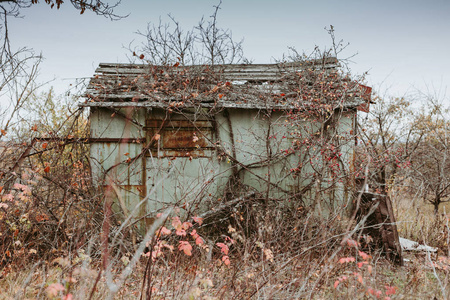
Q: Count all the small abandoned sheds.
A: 1